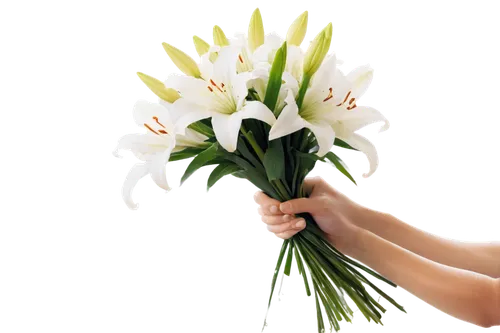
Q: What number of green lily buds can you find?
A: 7